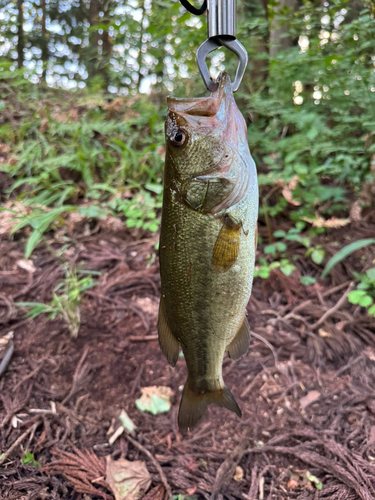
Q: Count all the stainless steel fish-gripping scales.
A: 1